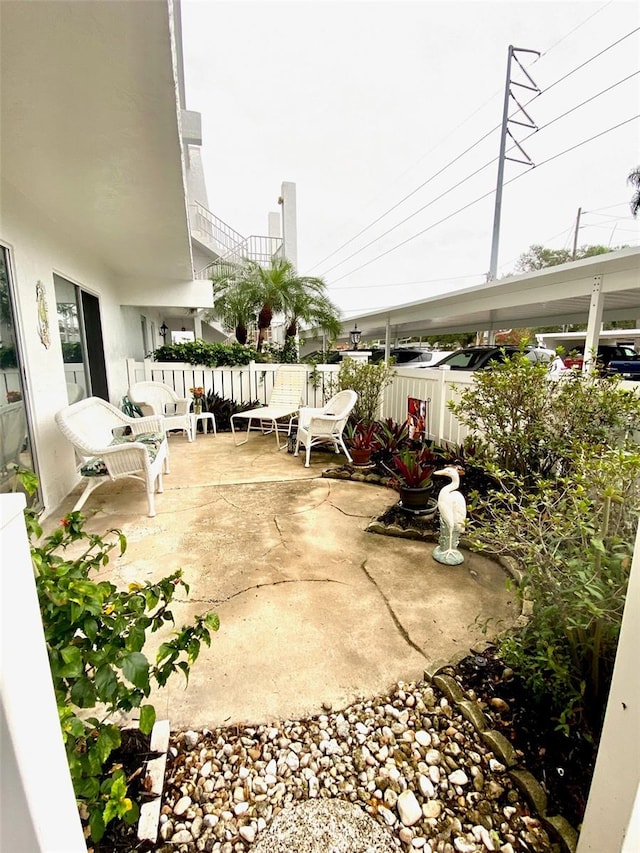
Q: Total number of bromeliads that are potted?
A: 2